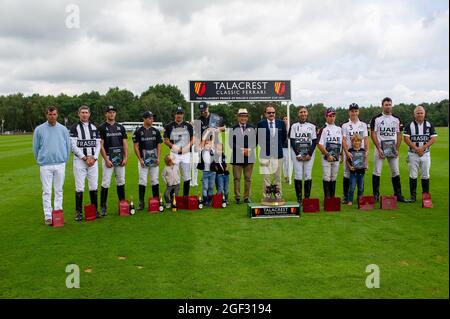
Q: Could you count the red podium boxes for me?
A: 12